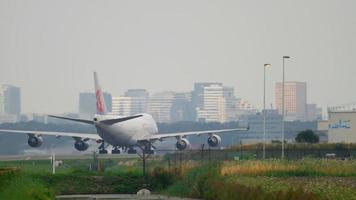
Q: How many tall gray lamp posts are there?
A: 2